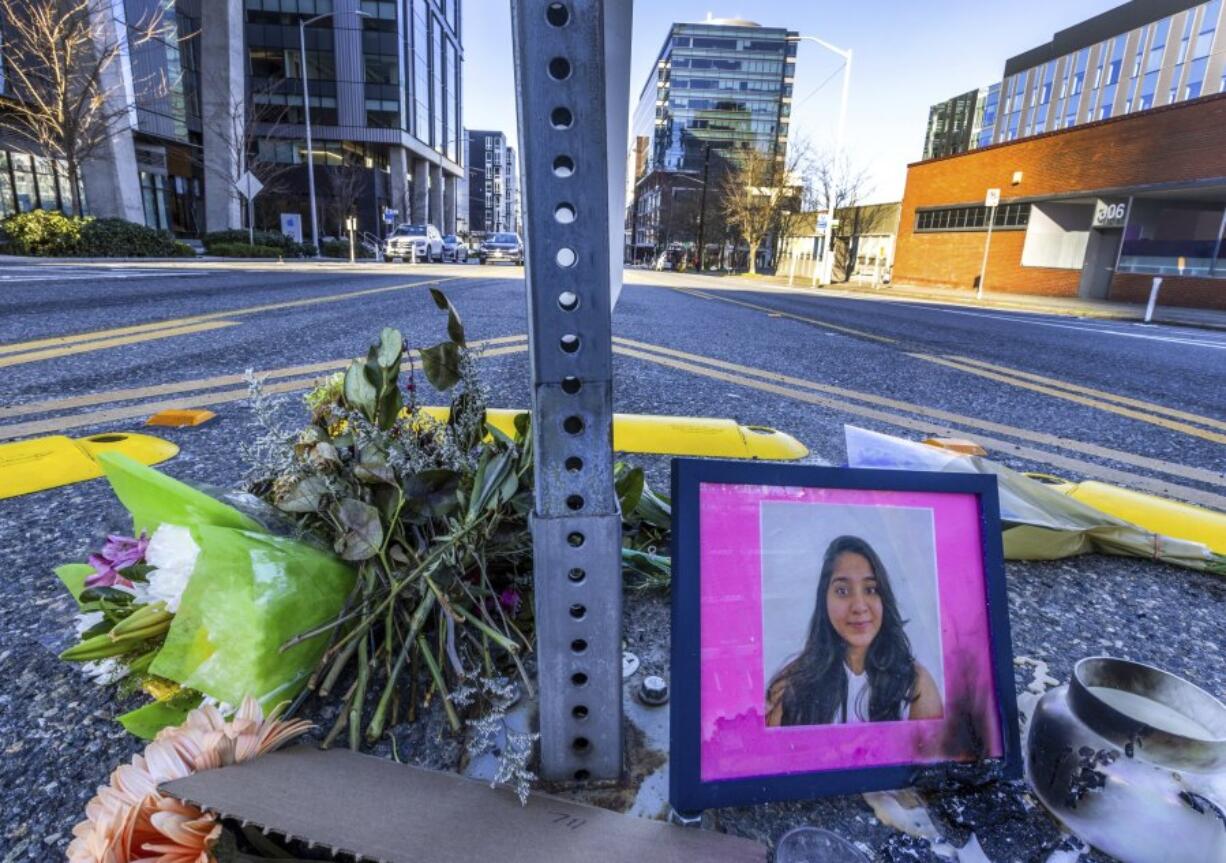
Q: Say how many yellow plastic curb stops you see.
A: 3